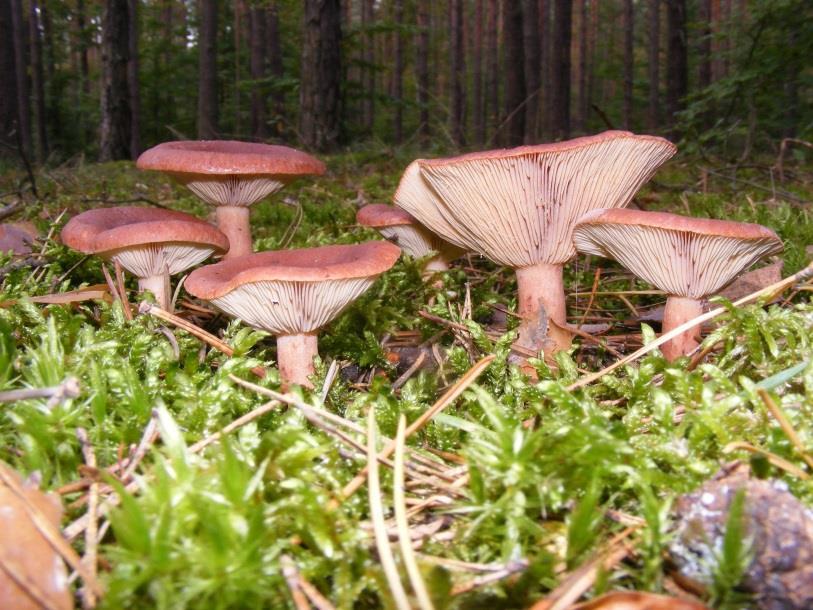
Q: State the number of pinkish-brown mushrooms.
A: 6